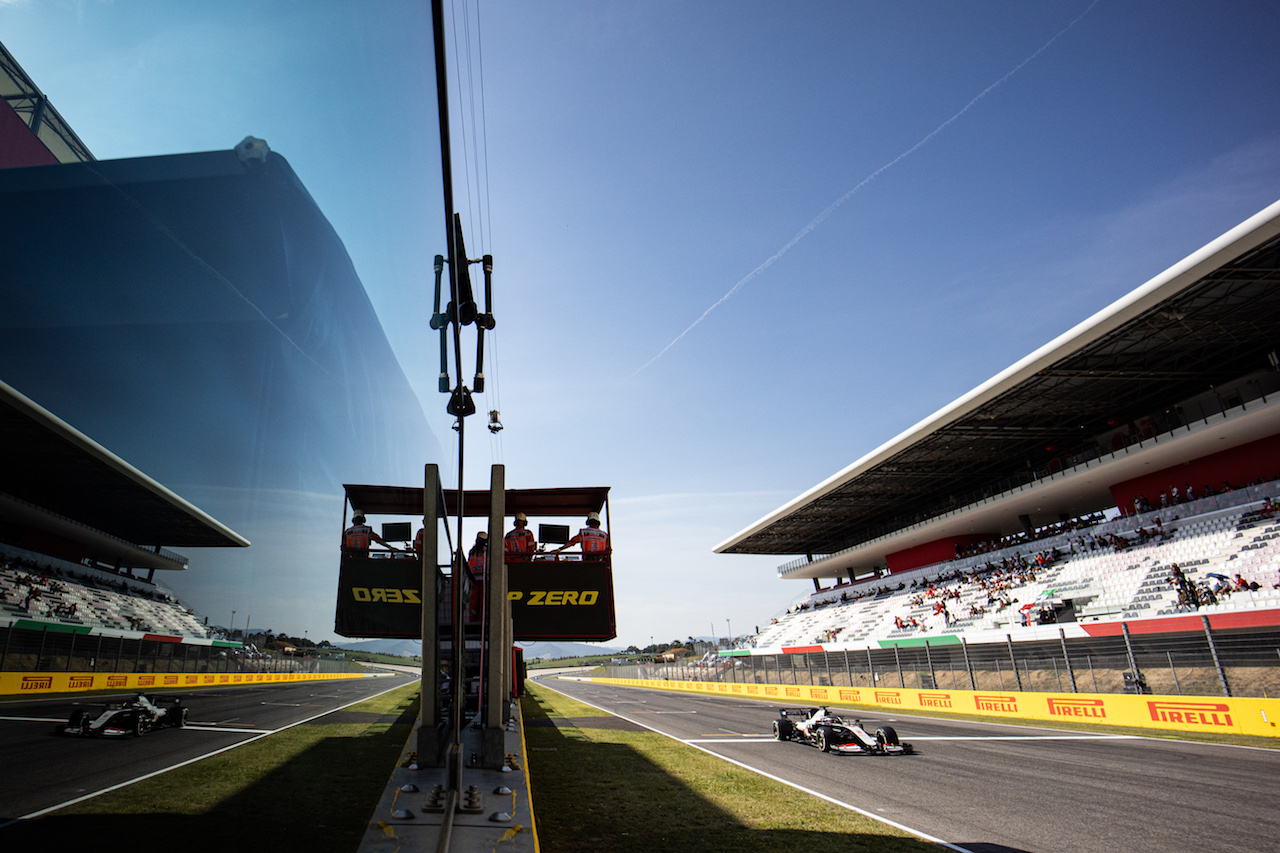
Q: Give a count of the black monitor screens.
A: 2